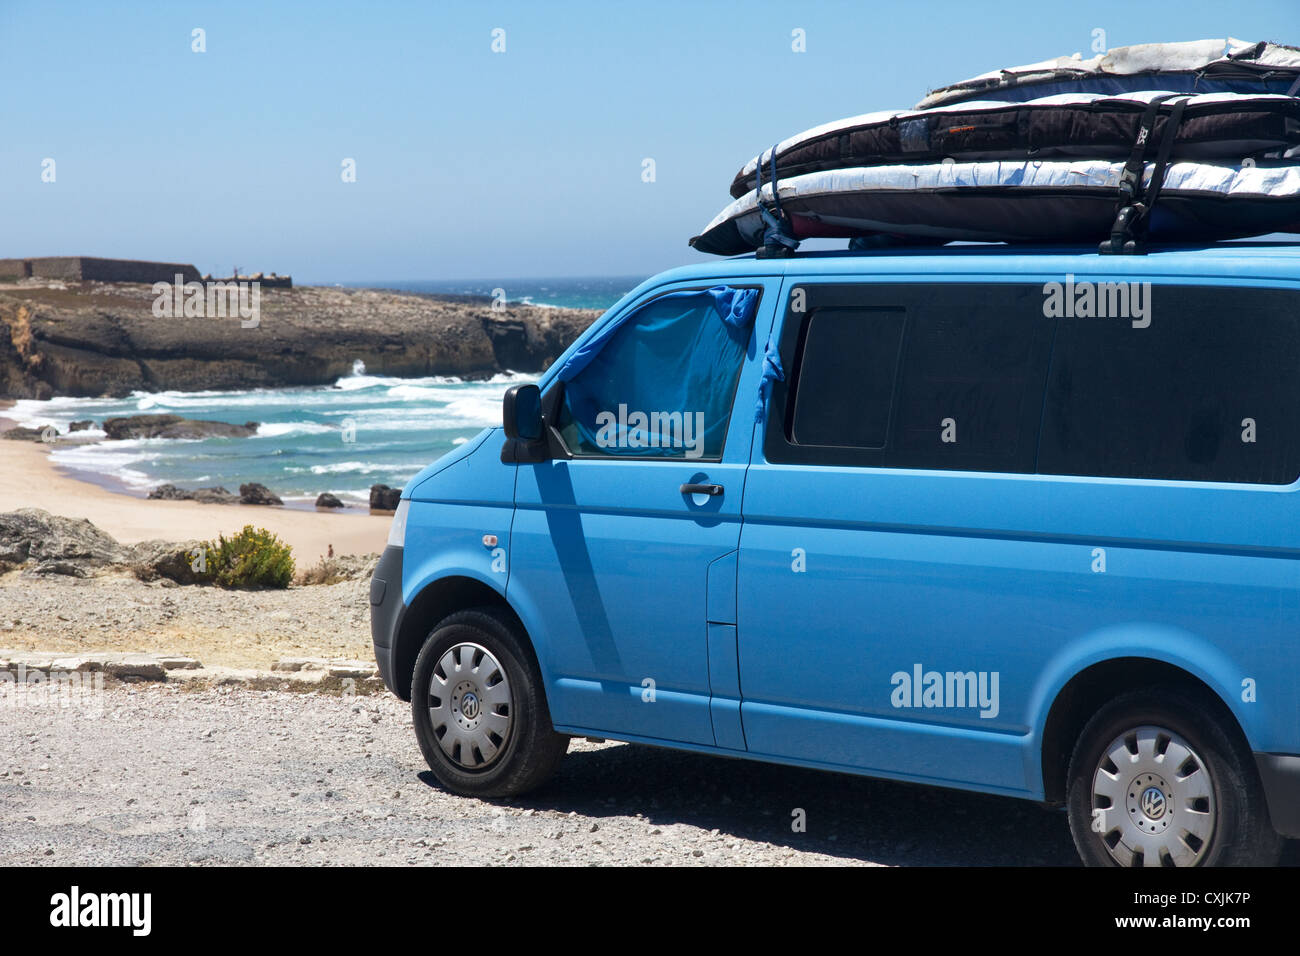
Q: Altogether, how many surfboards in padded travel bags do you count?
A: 3